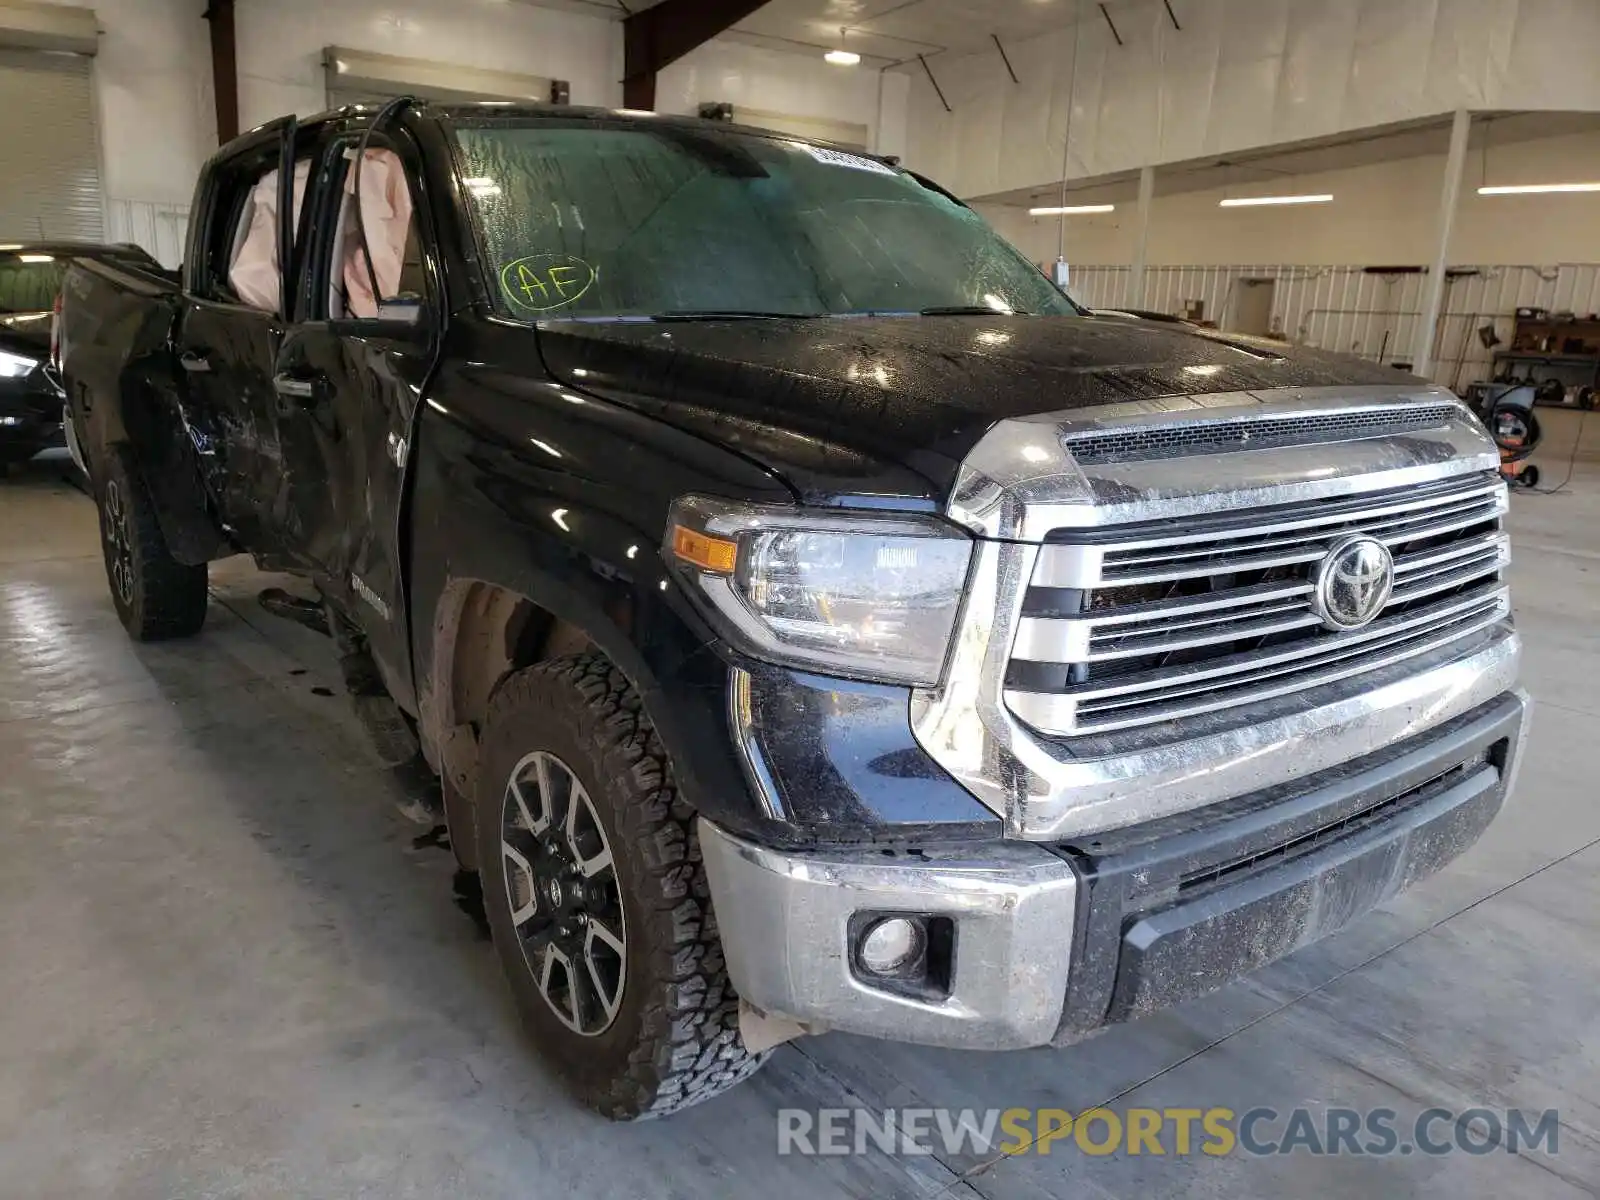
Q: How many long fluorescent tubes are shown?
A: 3